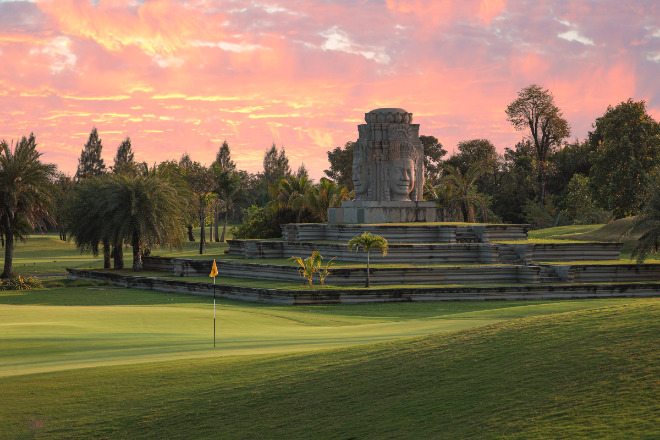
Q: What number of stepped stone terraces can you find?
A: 4